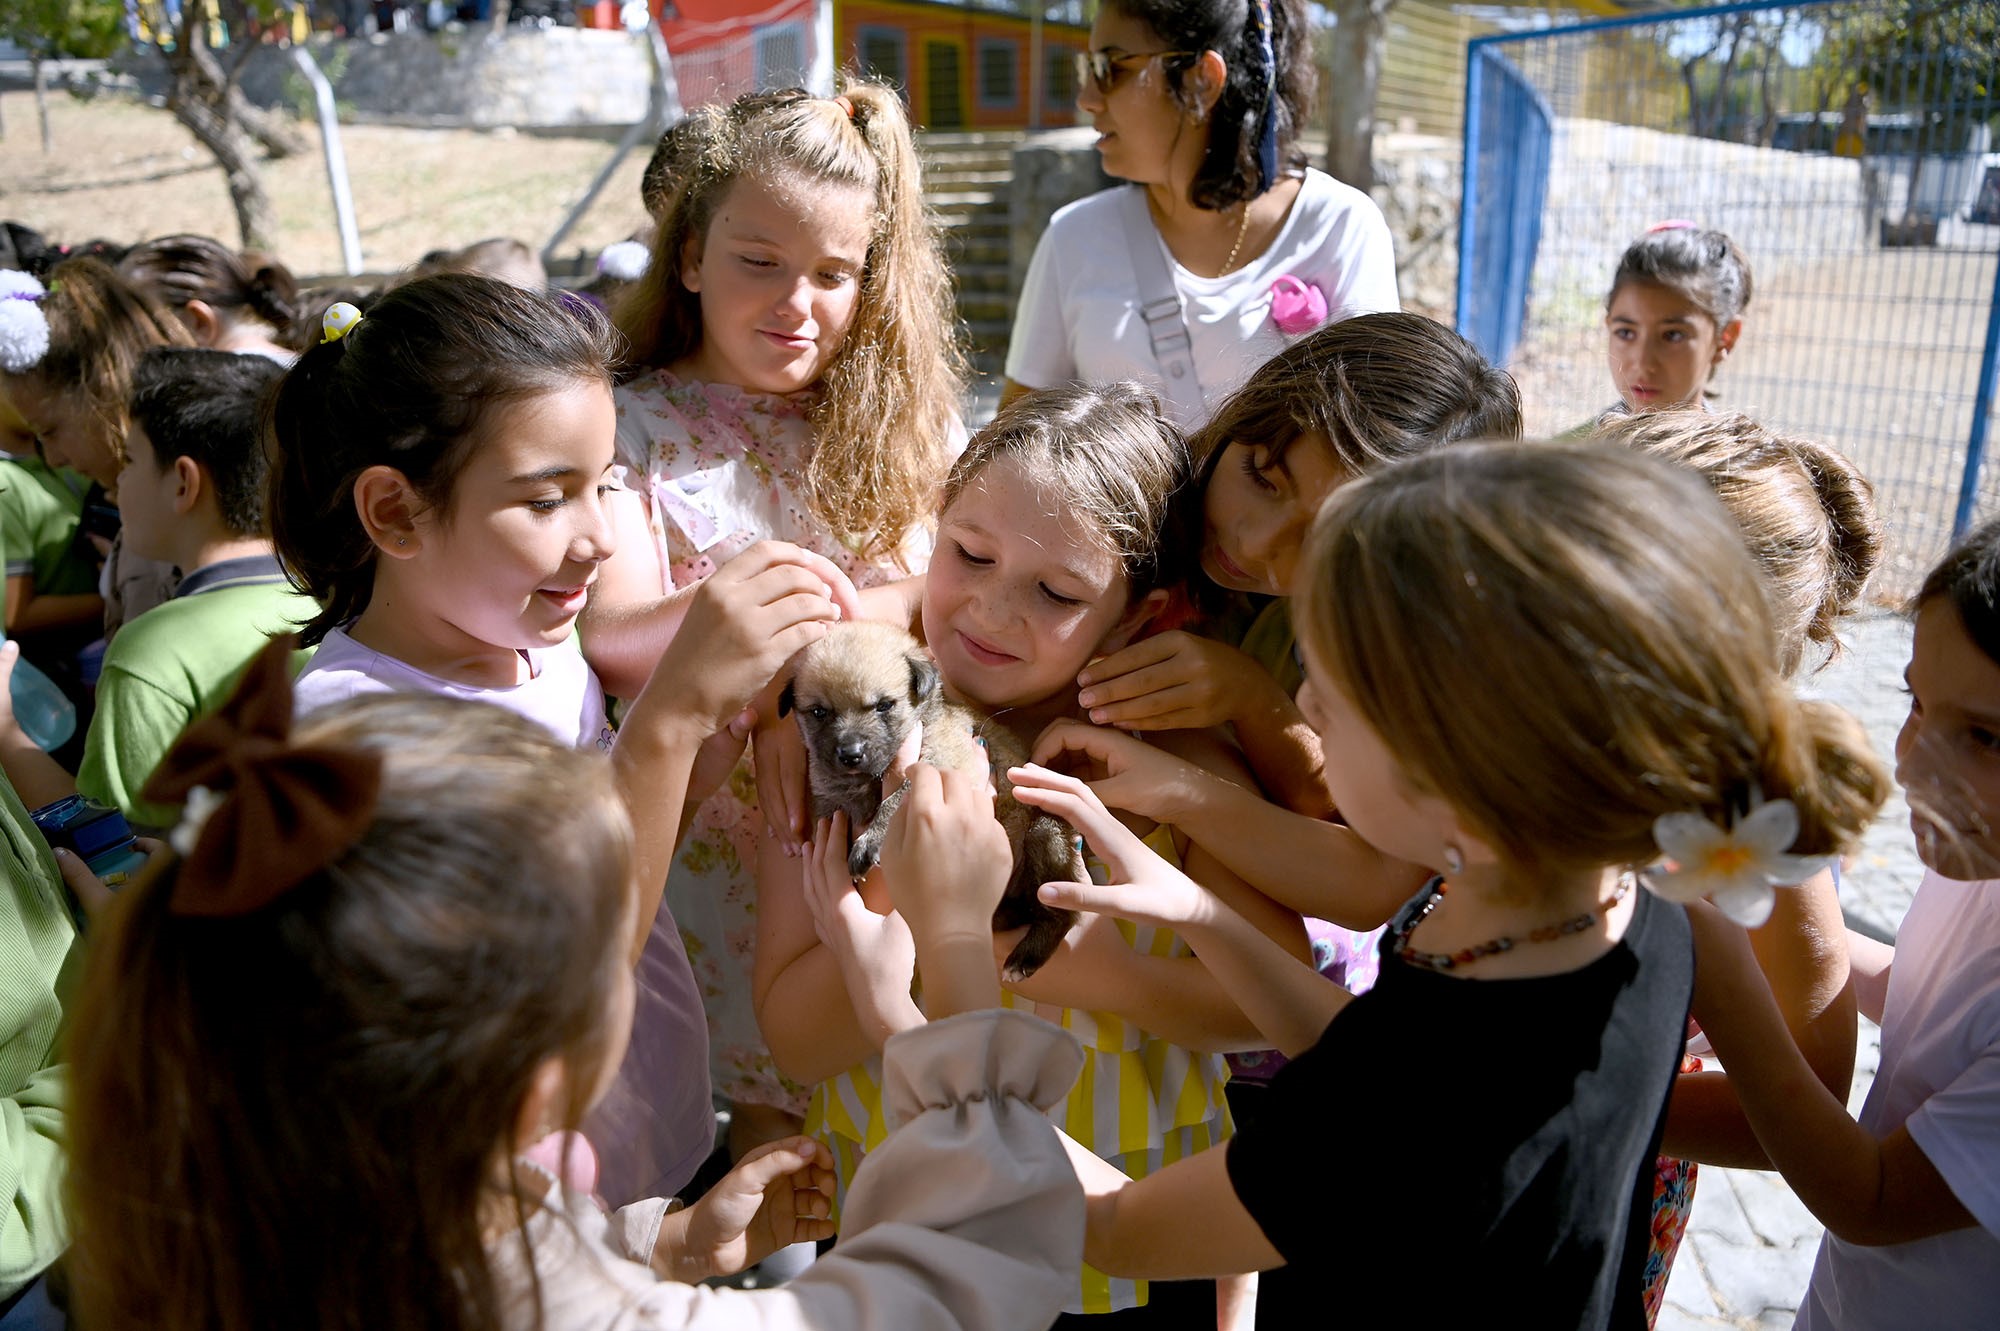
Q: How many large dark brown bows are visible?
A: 1